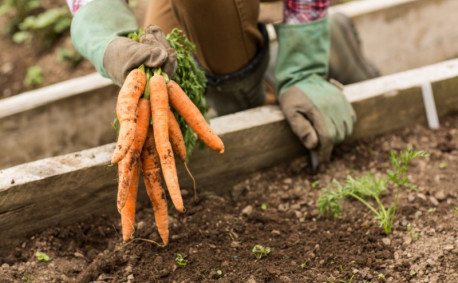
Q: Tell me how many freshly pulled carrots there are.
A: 7